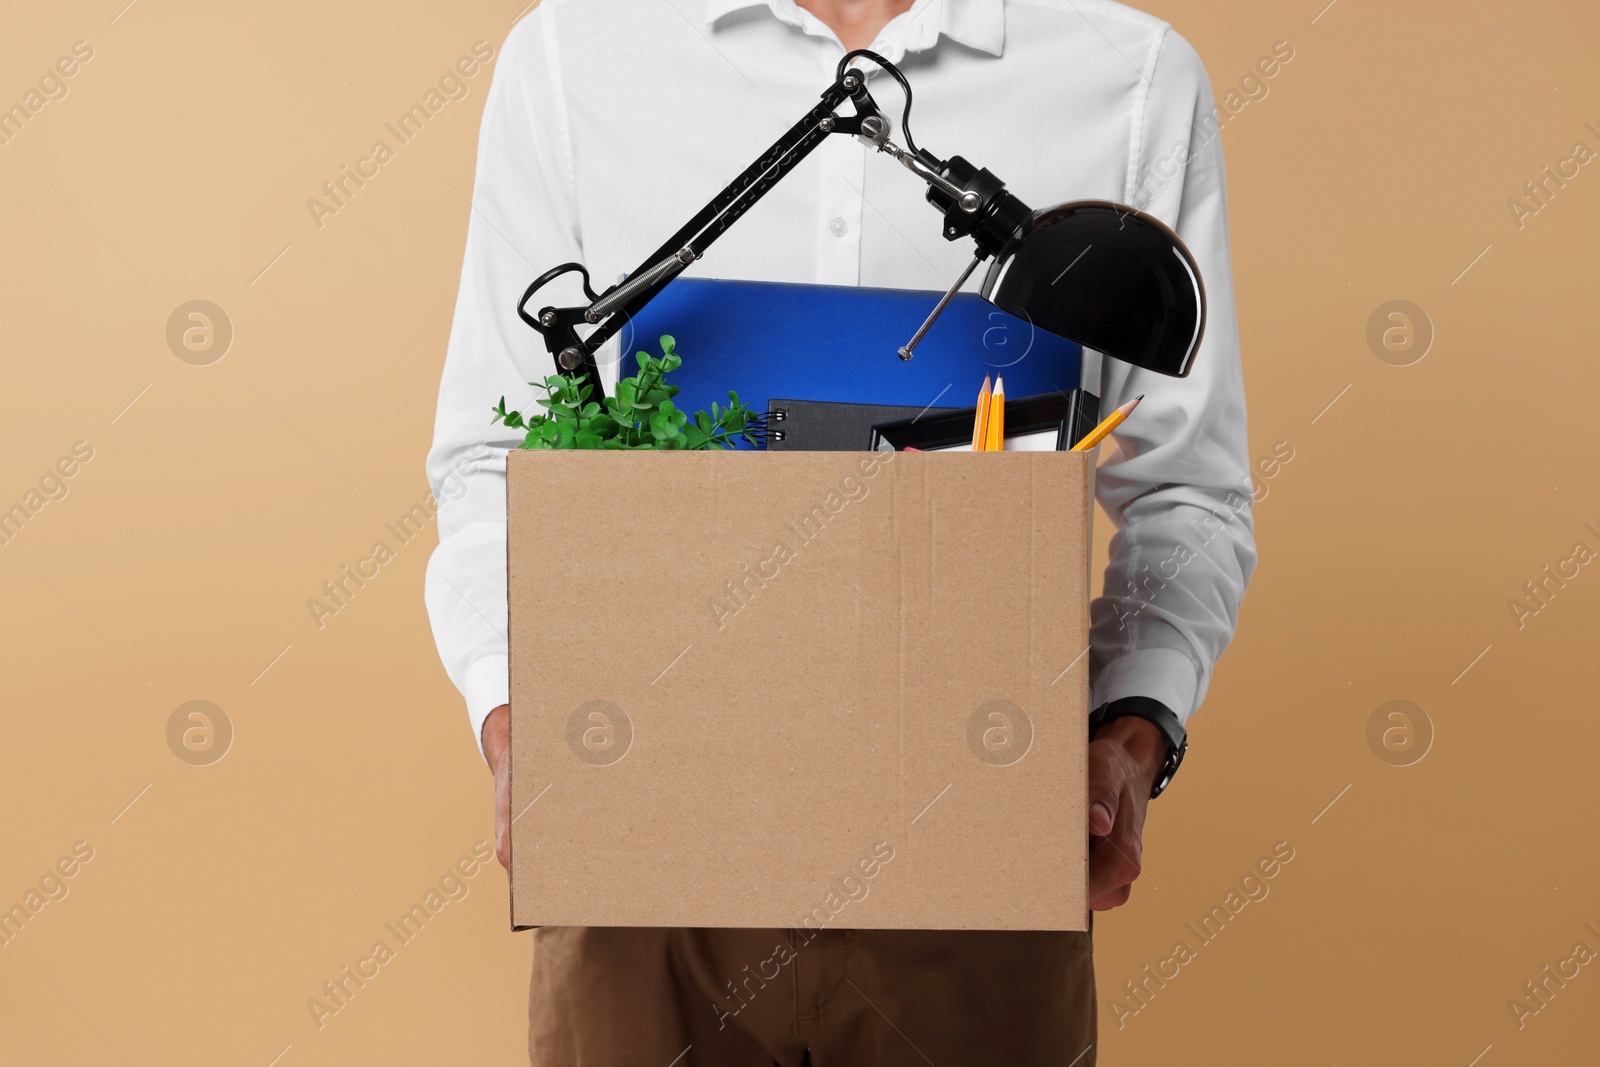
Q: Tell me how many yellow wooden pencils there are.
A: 3